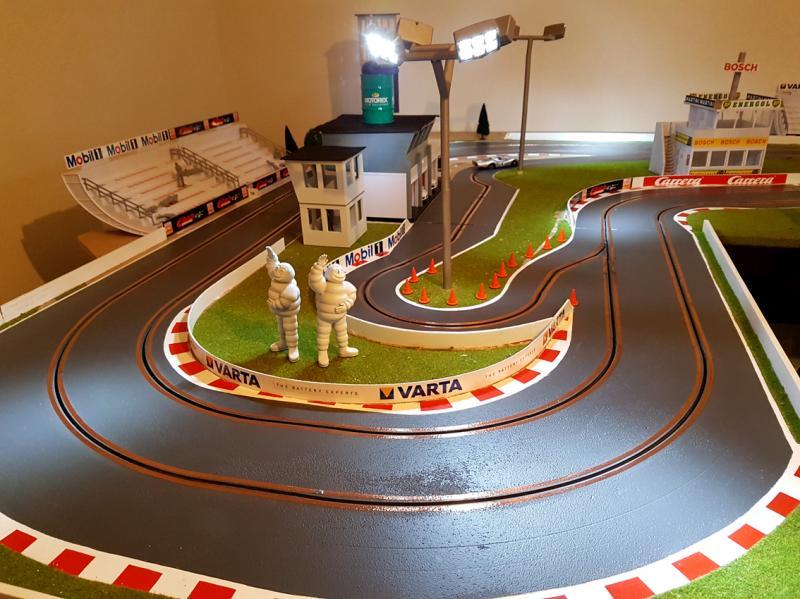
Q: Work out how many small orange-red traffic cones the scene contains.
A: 13